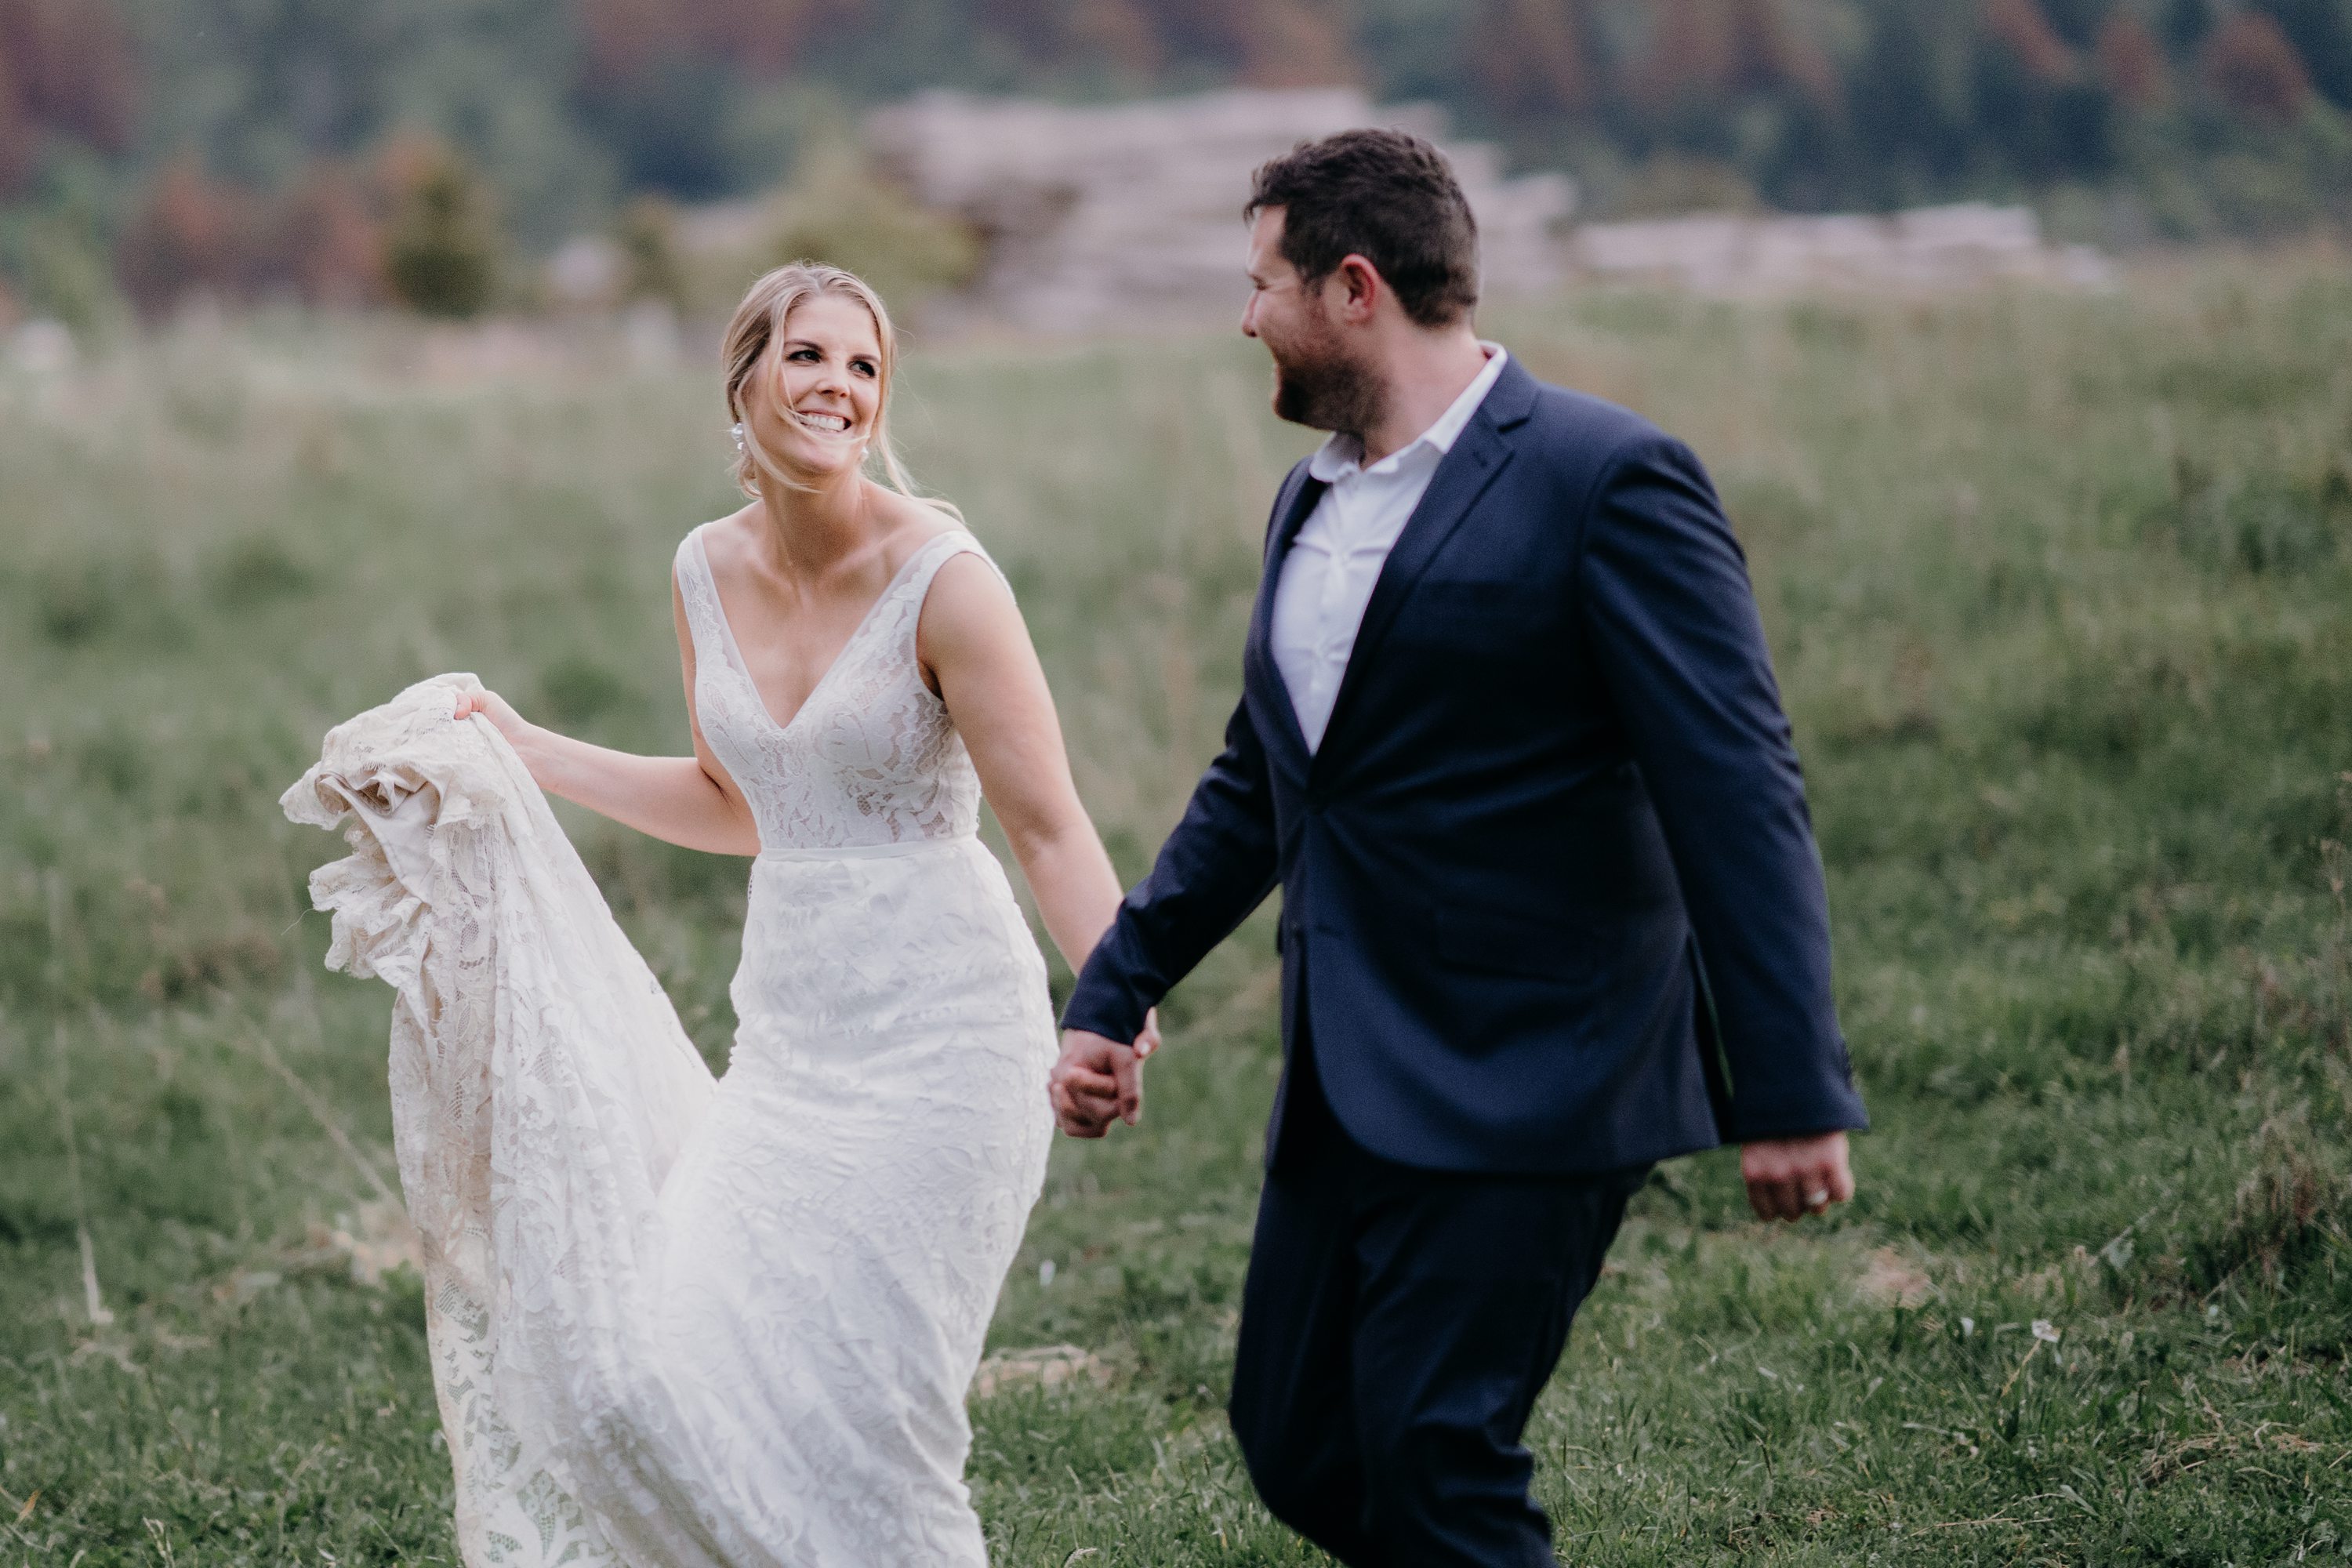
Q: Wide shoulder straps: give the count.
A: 2